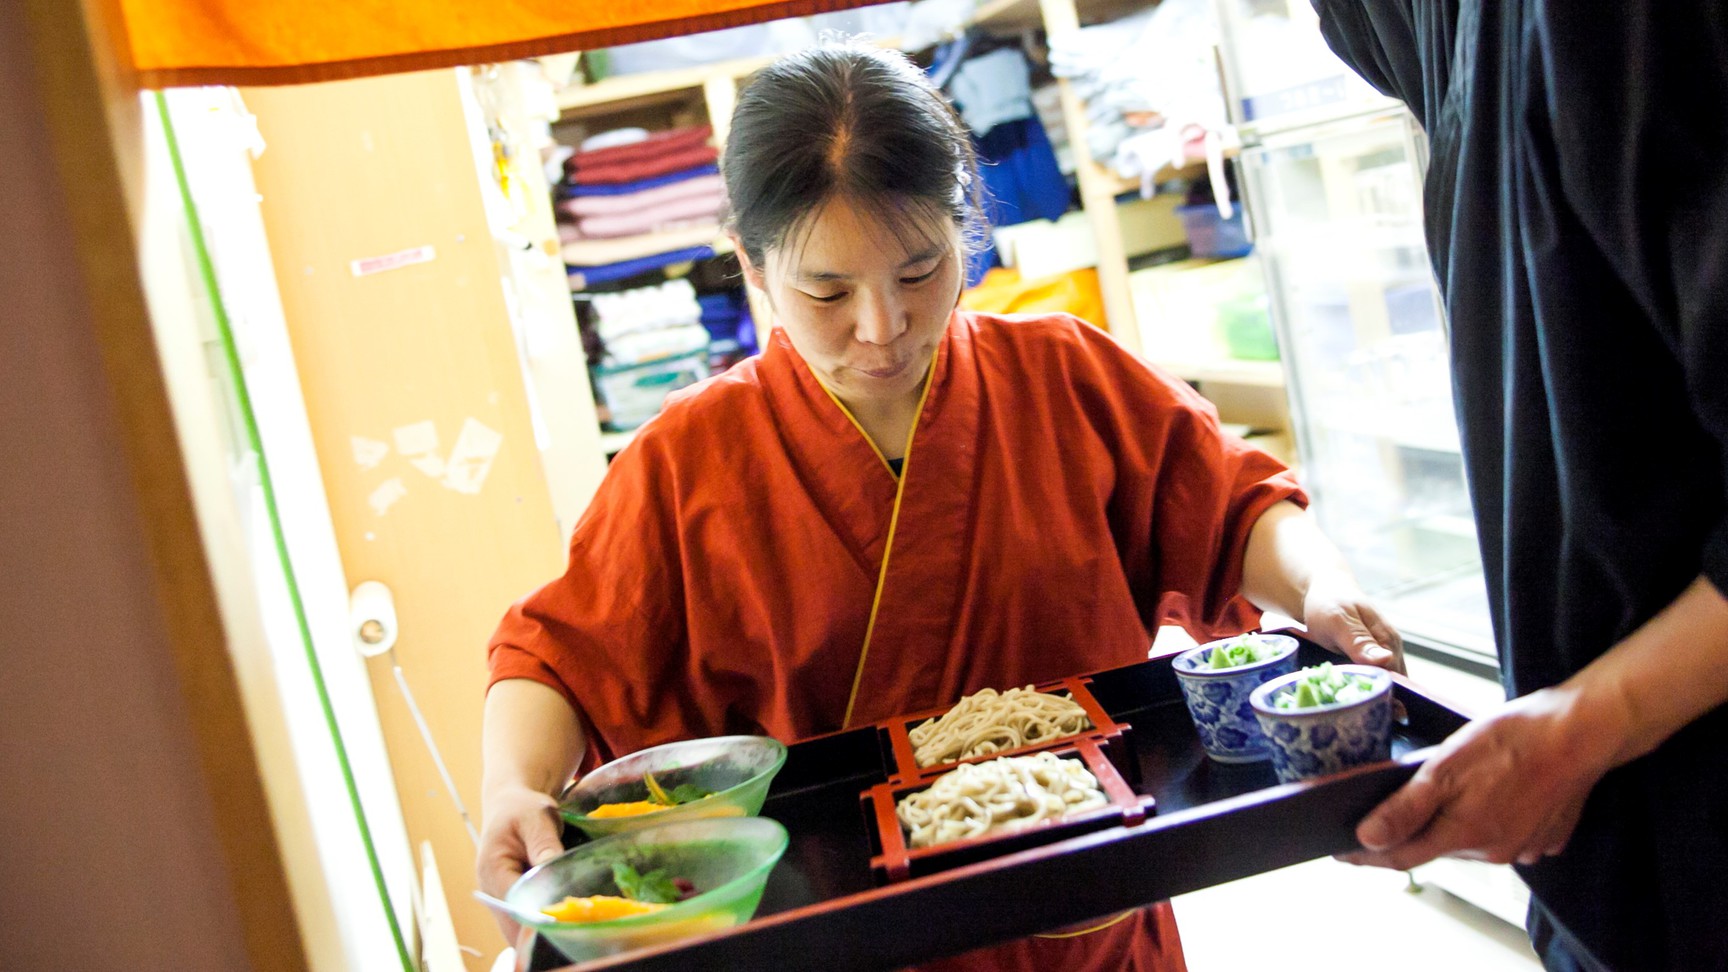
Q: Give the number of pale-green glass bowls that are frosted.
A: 2